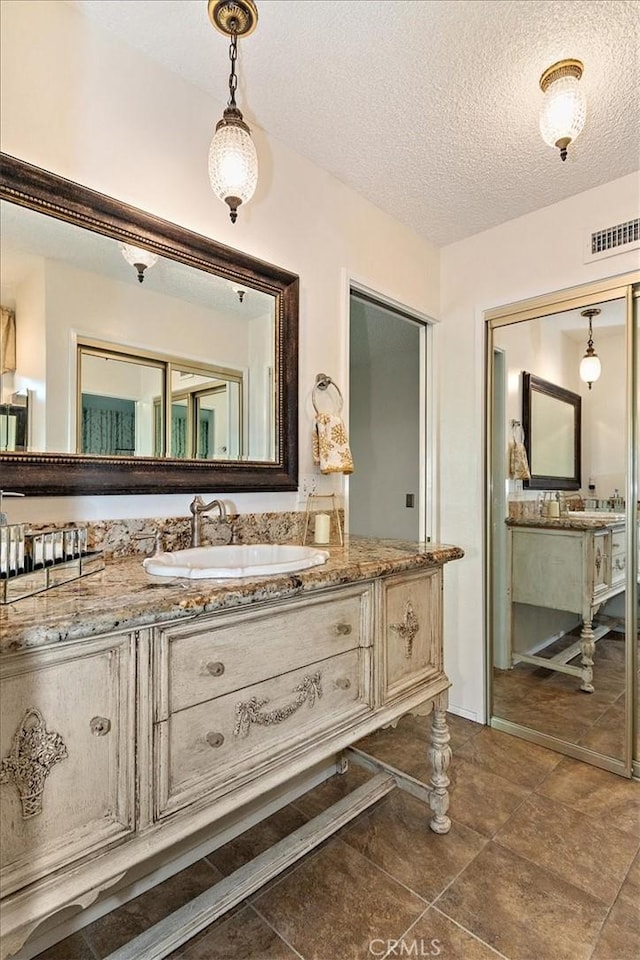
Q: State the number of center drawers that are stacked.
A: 2